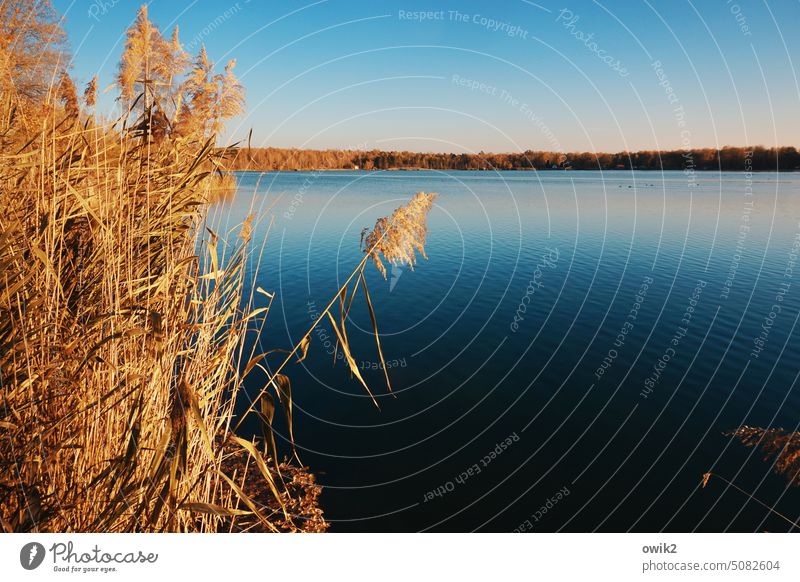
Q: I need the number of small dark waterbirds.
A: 5